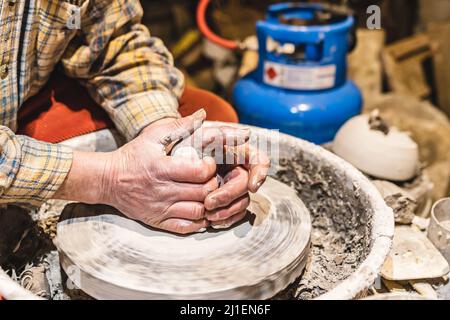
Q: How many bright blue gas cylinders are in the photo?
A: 1